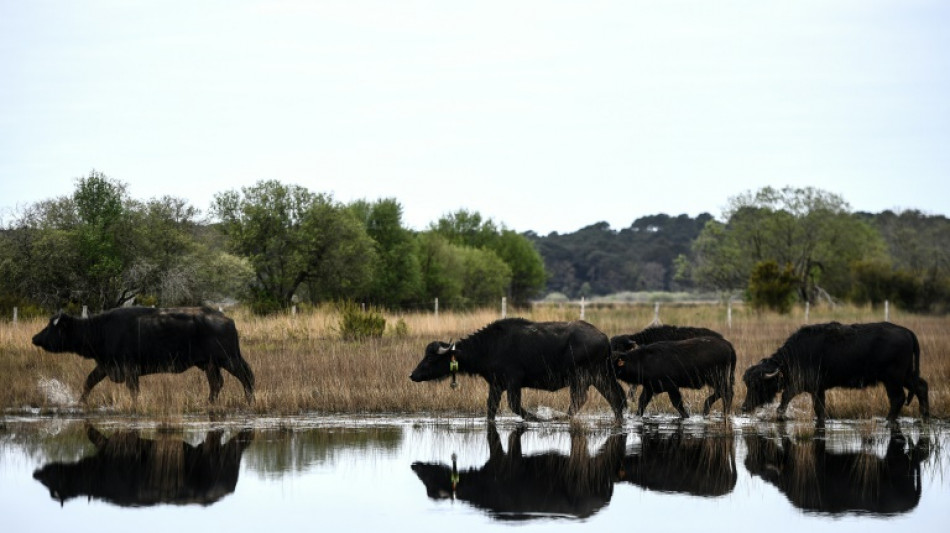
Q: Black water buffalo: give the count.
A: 5